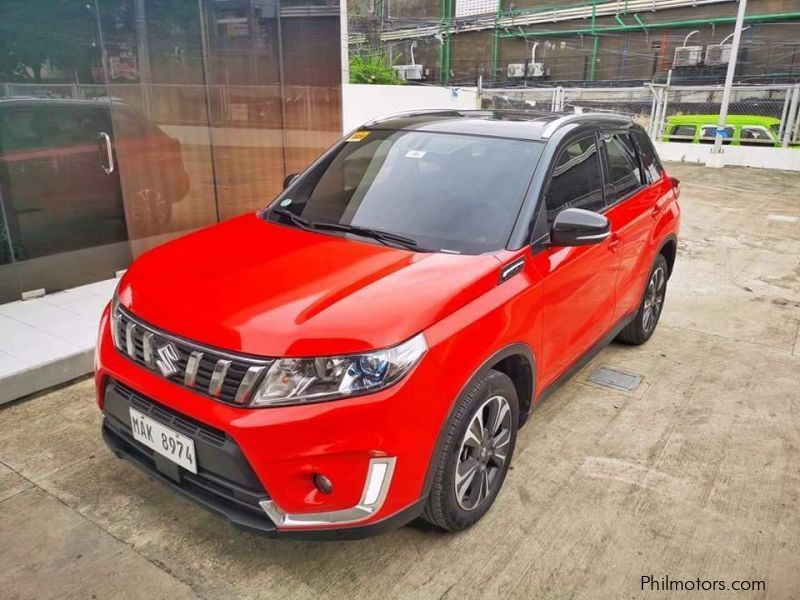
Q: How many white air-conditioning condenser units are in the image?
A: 5